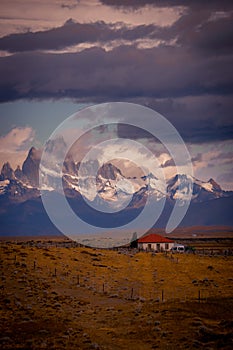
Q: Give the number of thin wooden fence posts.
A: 8